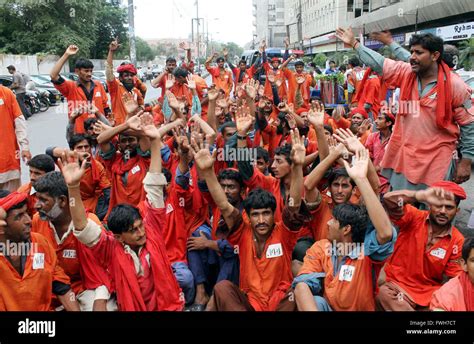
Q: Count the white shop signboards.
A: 1